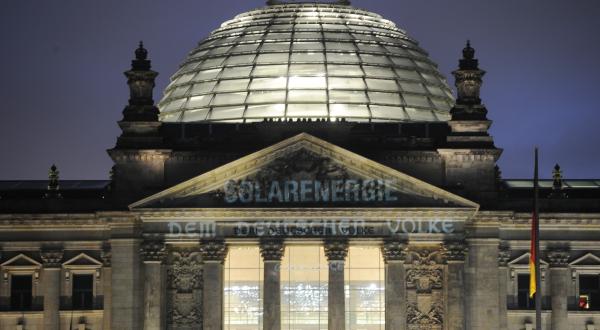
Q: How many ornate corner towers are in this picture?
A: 2